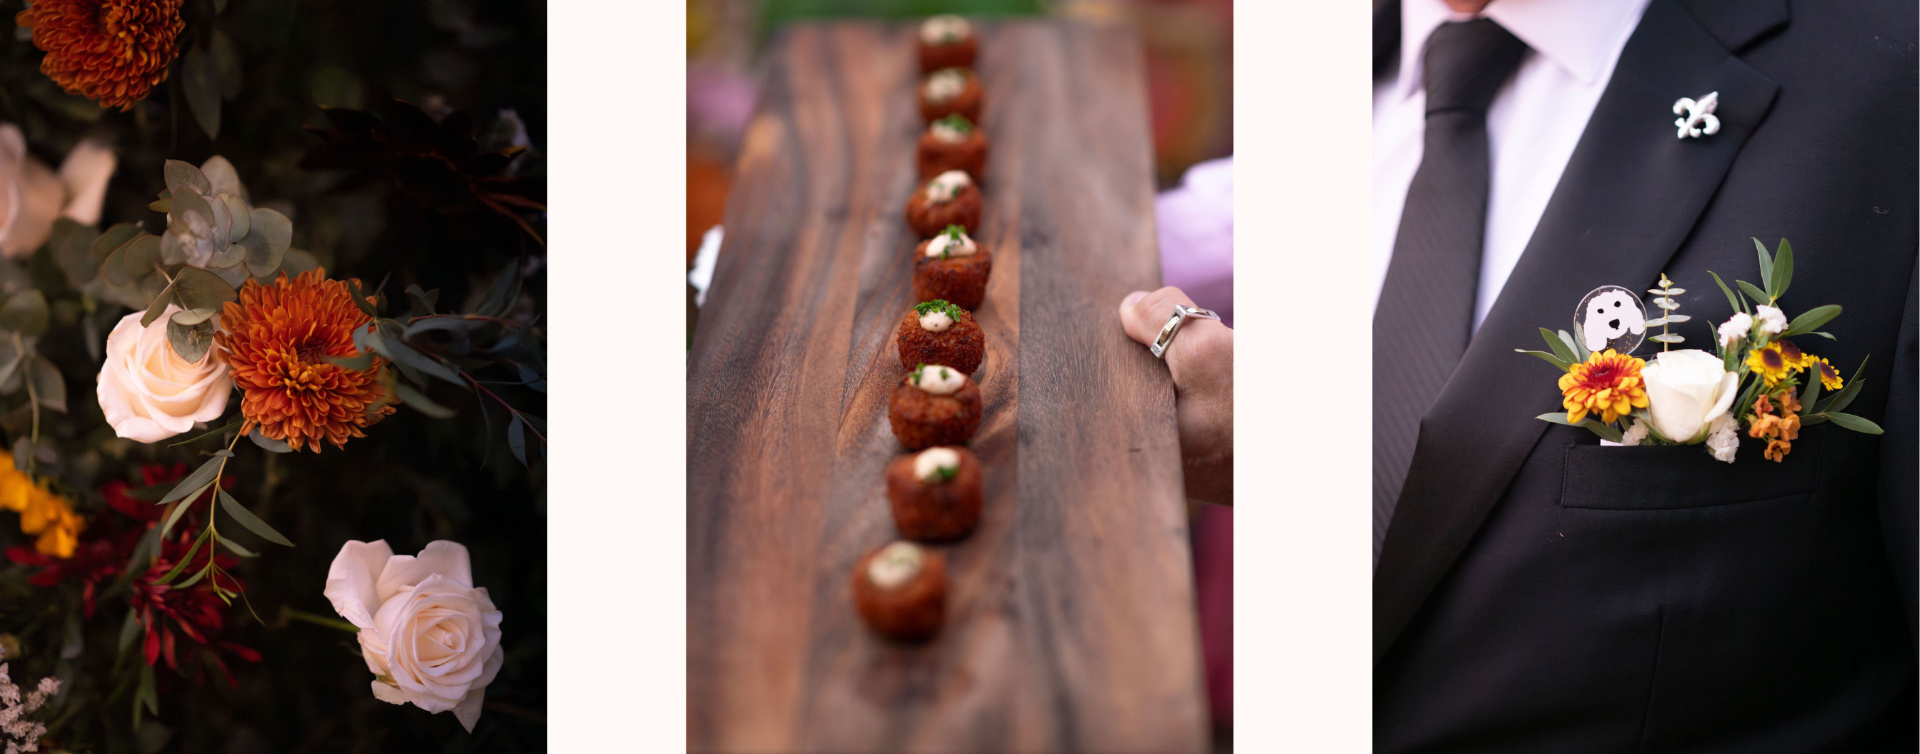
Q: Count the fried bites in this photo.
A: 9